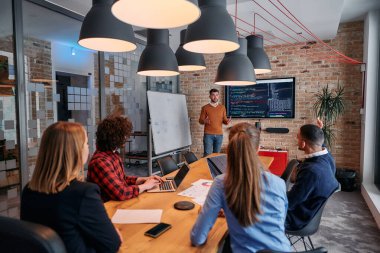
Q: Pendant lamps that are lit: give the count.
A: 7